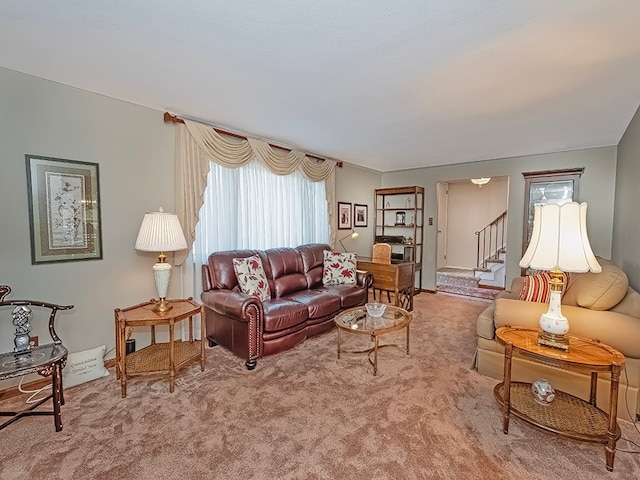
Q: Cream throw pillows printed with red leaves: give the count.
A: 2